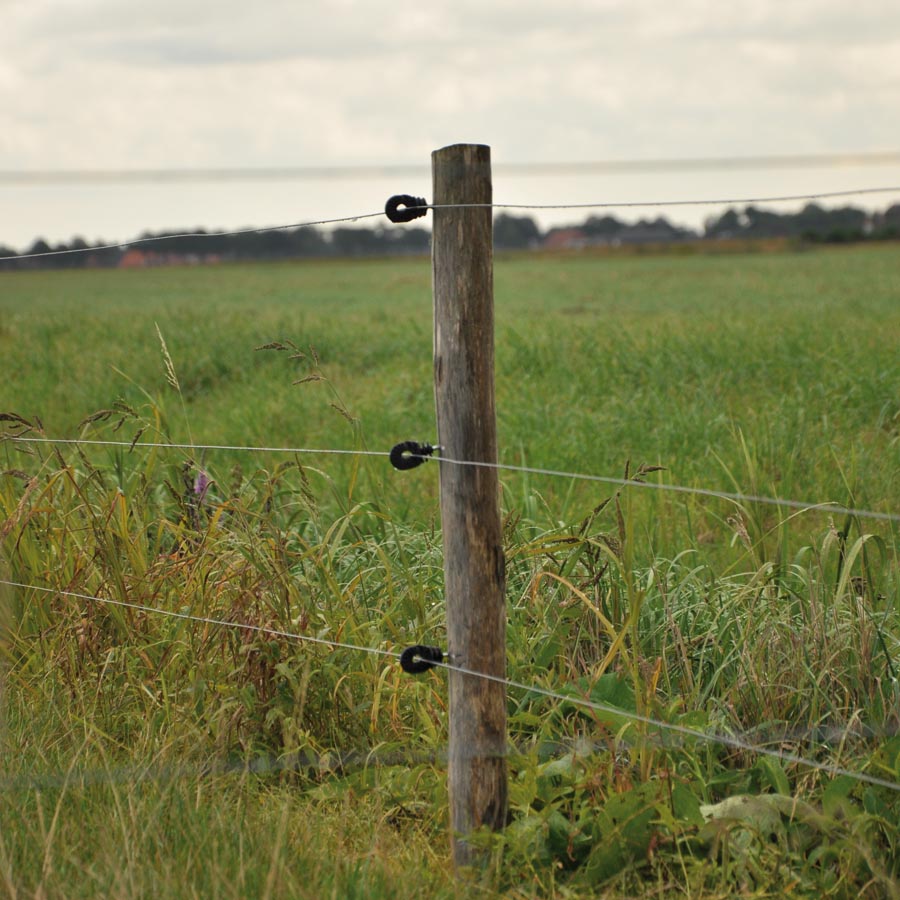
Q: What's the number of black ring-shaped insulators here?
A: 3